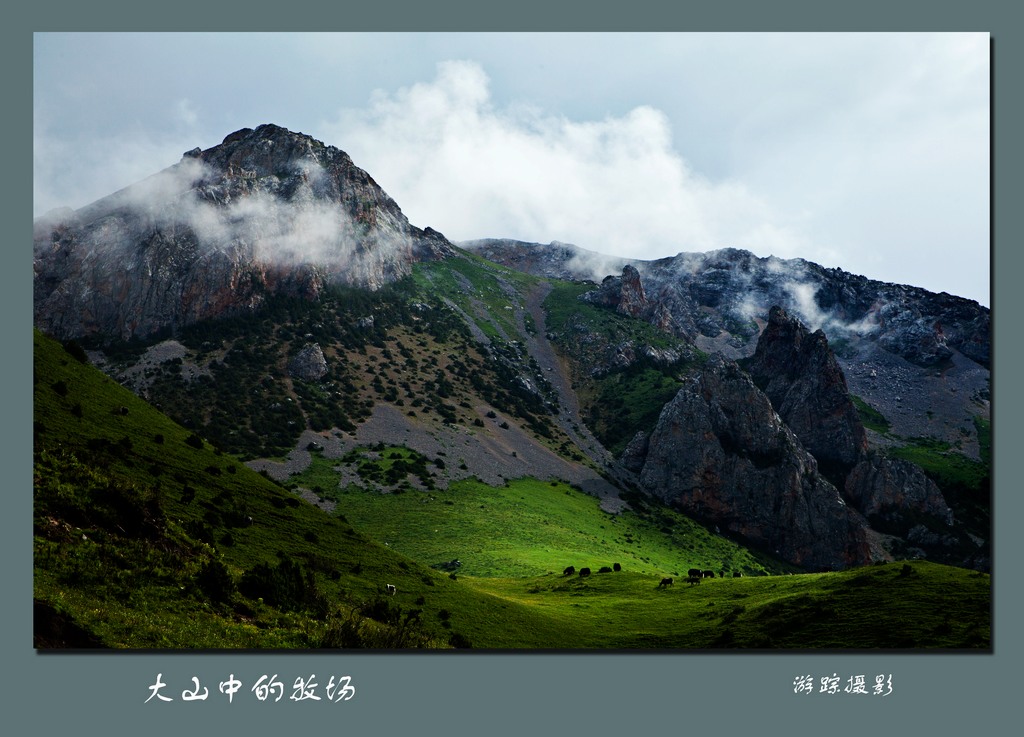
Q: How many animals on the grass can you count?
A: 11